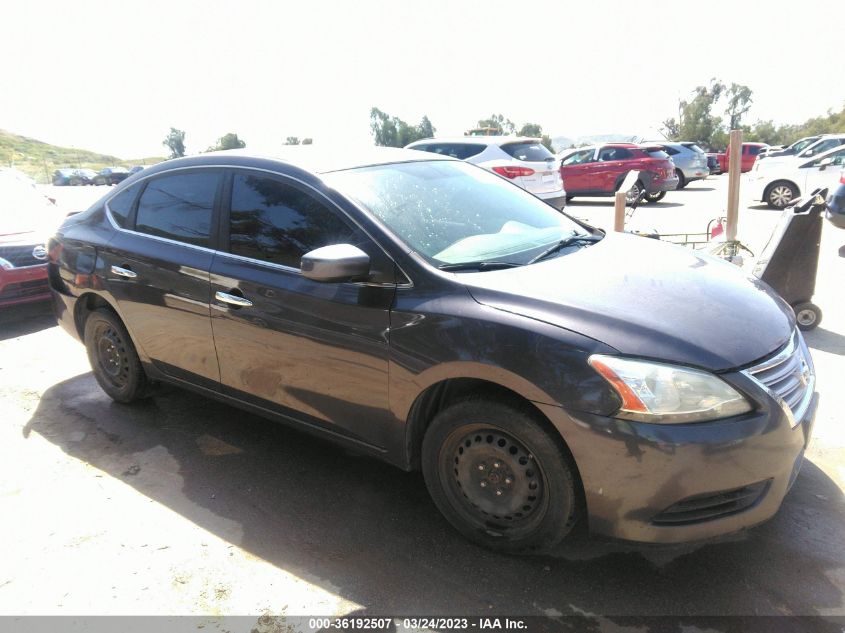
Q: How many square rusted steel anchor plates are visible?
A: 0